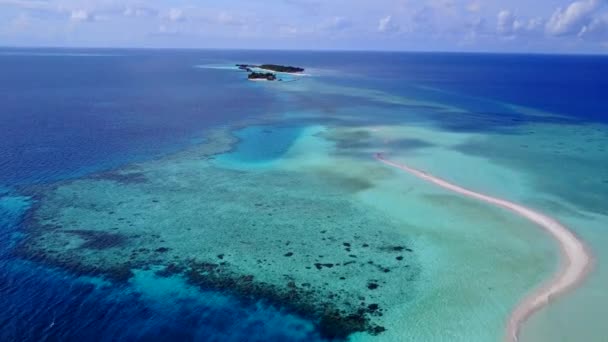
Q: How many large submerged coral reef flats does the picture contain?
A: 1